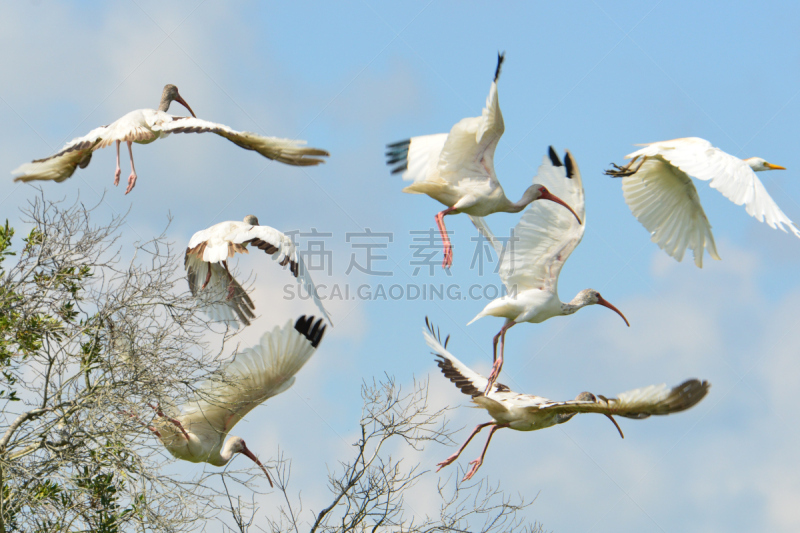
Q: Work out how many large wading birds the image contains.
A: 7